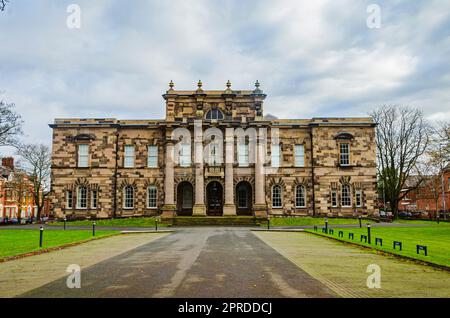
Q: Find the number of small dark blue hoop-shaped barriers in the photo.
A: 9